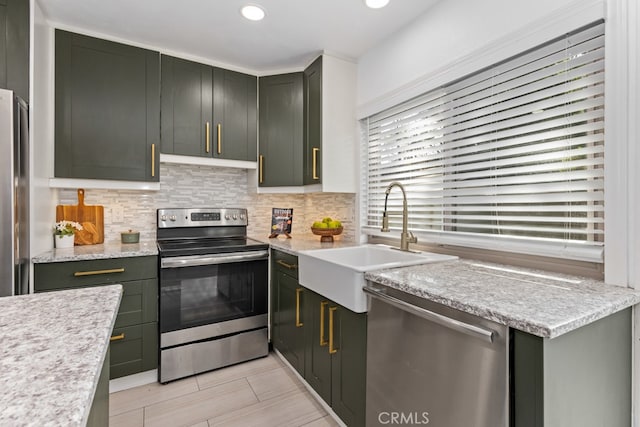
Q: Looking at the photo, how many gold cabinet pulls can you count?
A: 11